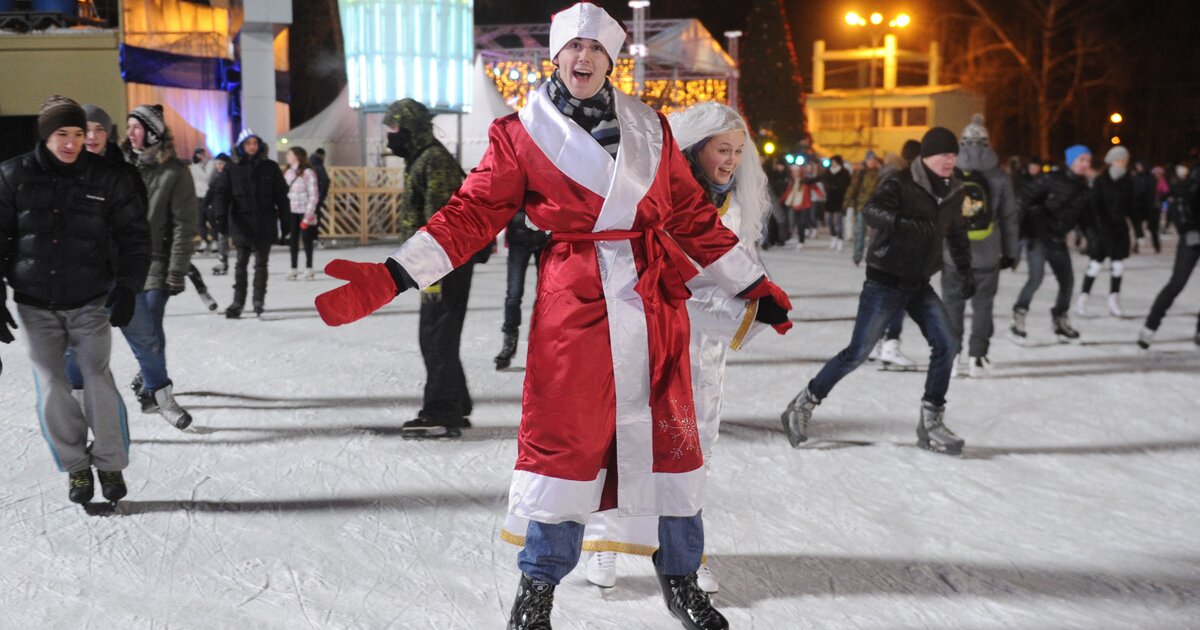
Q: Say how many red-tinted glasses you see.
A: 0